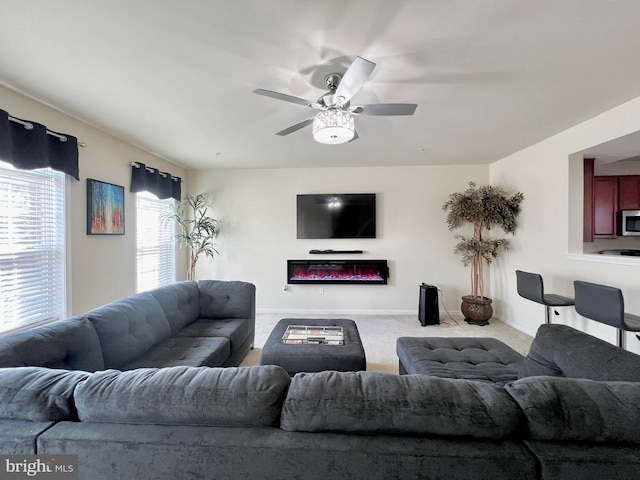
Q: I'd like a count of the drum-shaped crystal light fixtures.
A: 1